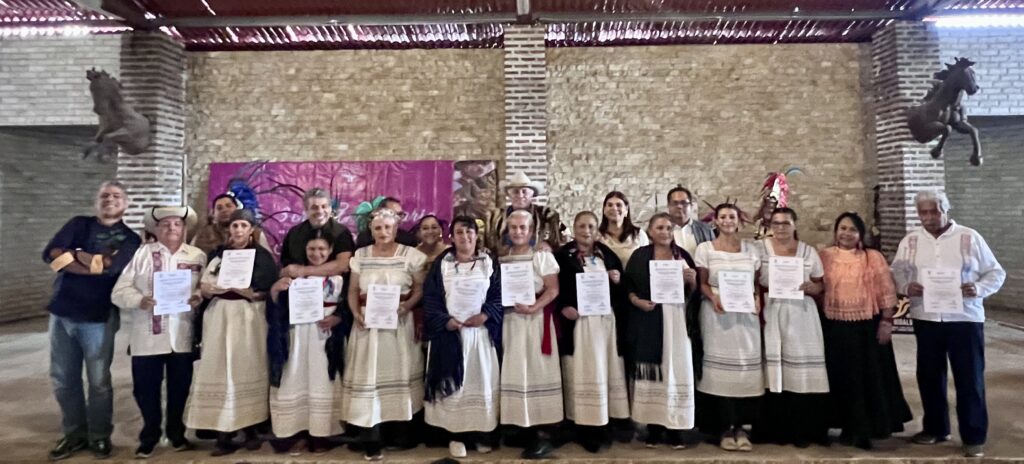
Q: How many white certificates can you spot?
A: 11